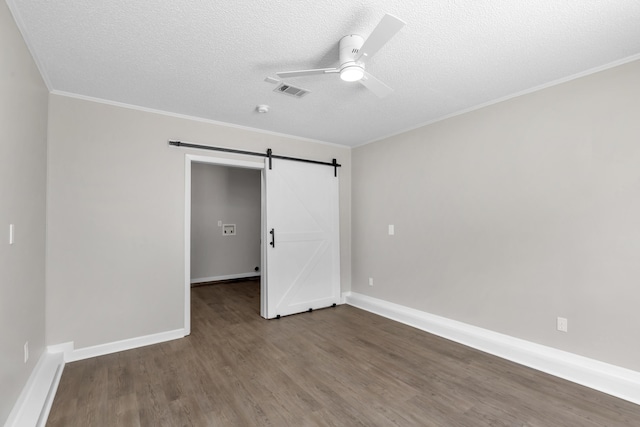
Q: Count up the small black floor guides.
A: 3